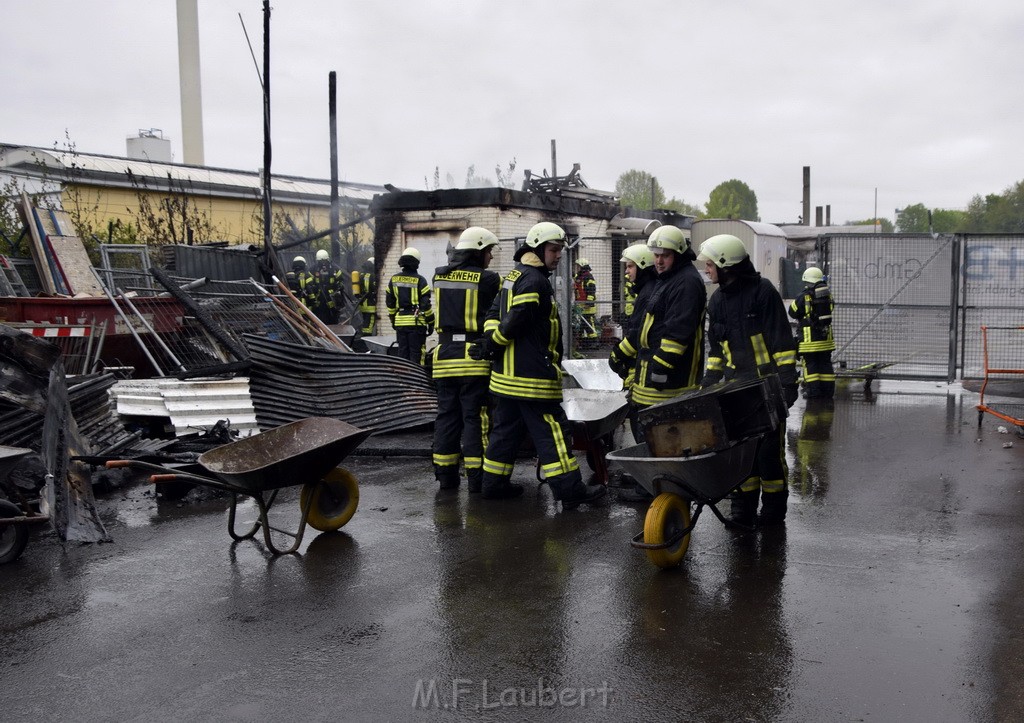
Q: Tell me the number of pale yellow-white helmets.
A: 11